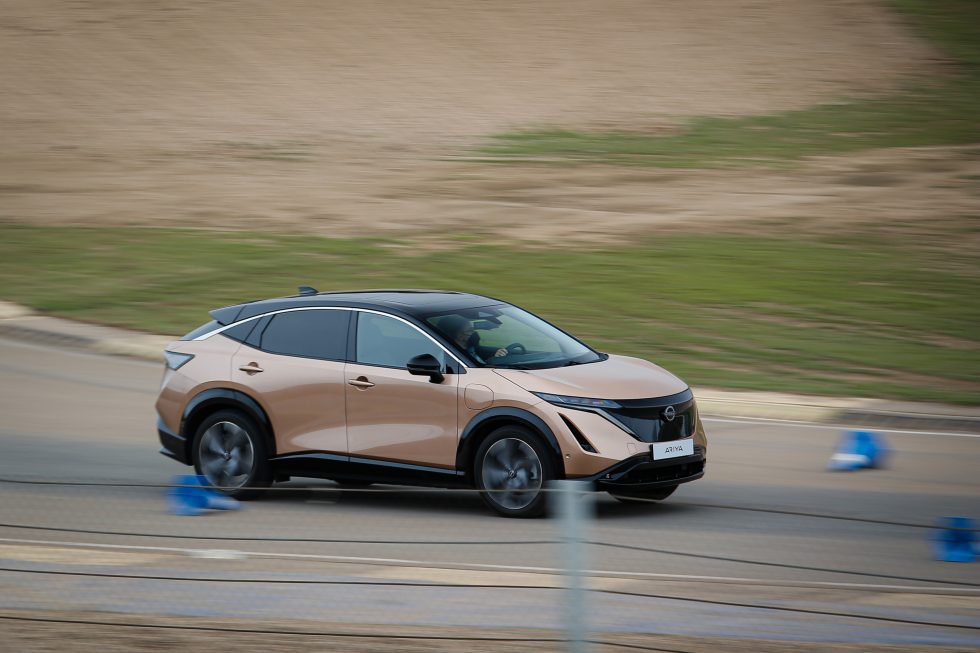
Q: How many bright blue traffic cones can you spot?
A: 3